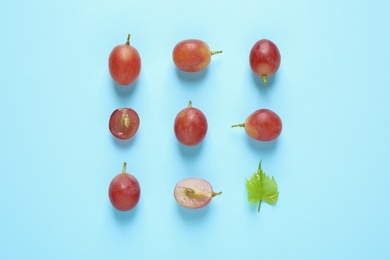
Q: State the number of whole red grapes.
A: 6